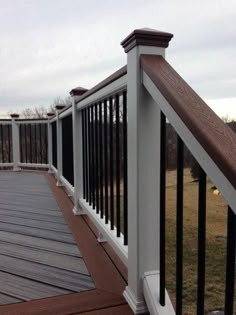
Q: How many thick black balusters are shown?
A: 4